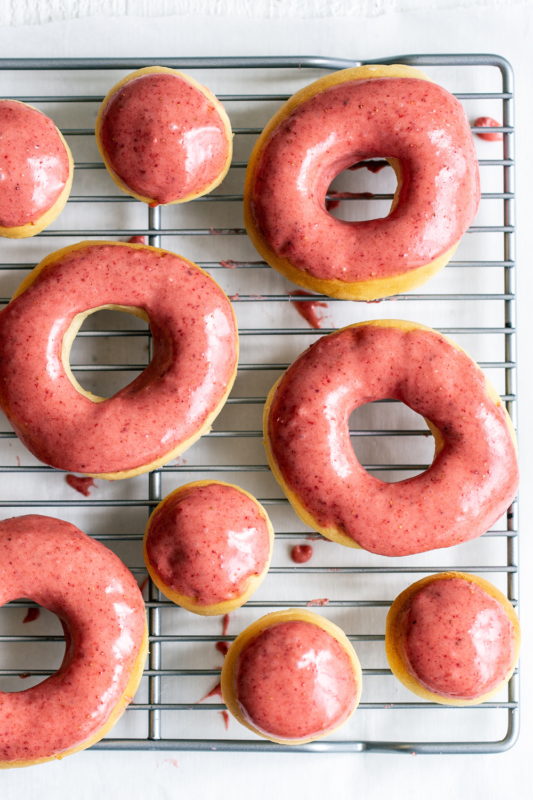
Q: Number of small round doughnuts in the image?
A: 5